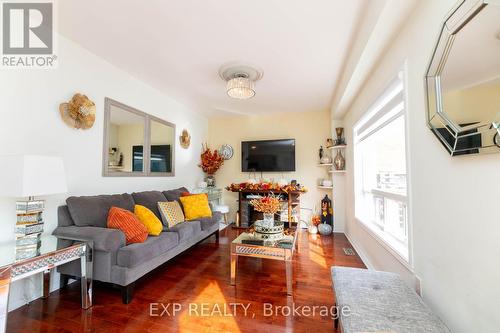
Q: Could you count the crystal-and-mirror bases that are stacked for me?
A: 5